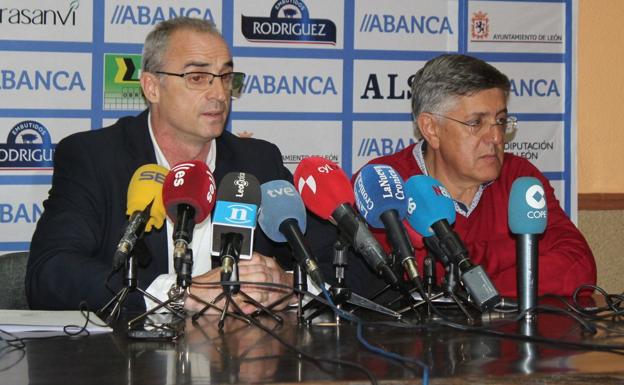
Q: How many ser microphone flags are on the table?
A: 1